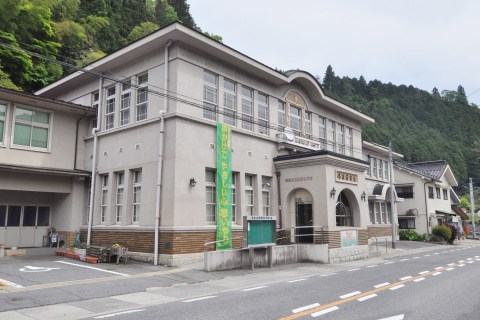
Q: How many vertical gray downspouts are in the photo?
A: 2